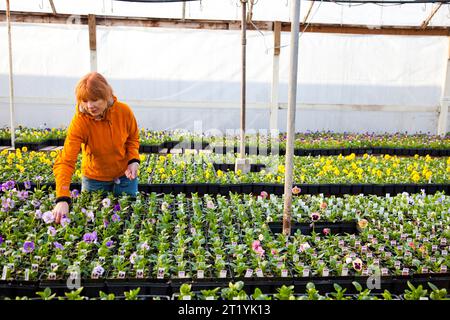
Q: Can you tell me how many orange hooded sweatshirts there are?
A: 1